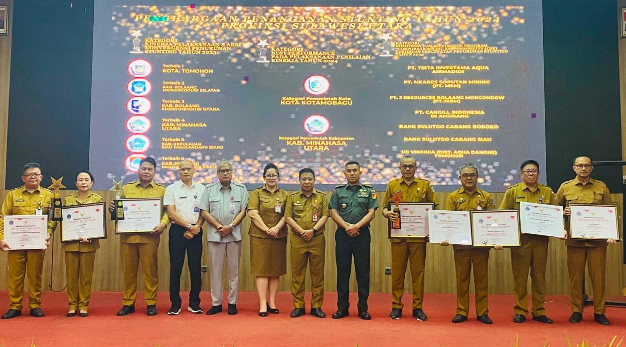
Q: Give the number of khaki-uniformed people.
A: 9